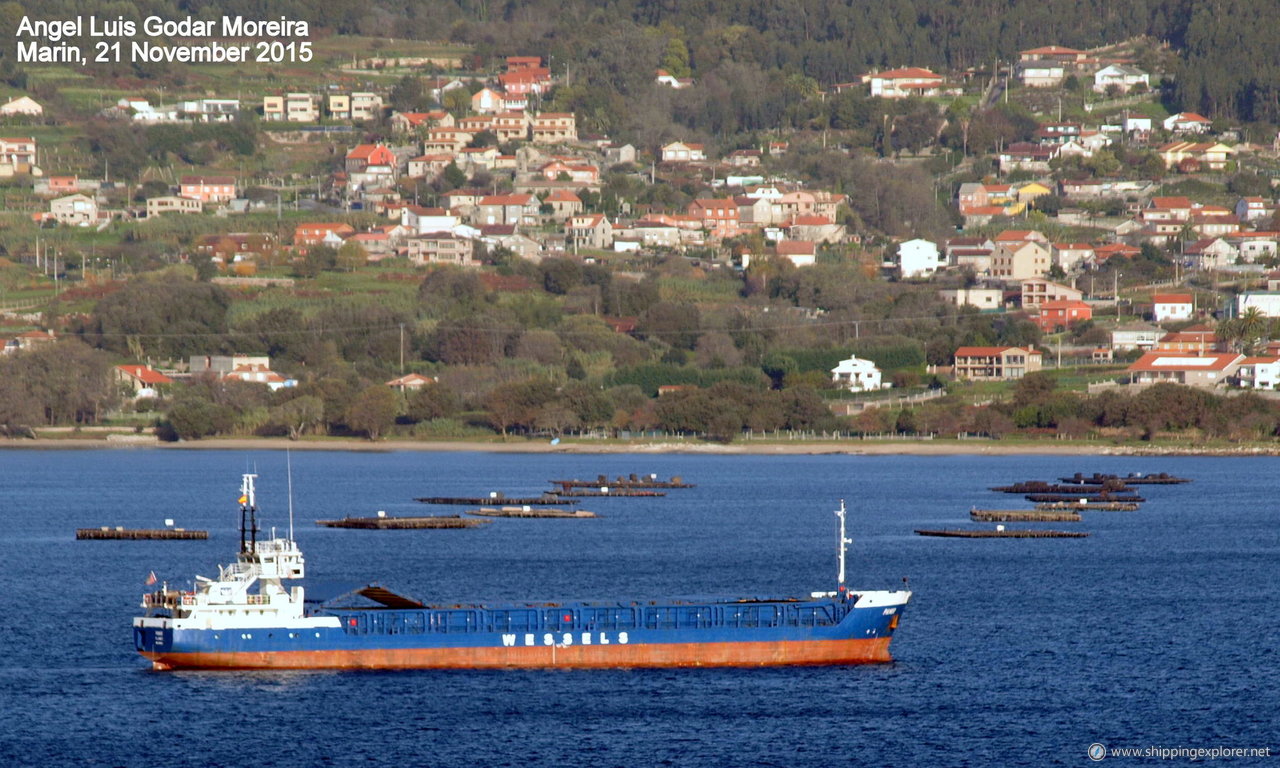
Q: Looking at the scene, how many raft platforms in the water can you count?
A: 12